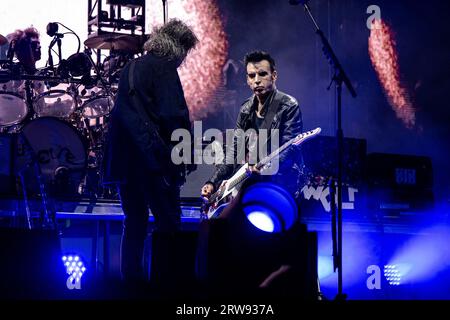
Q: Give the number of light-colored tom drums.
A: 3